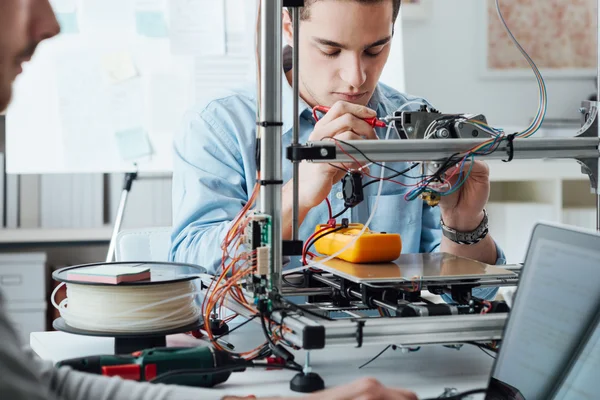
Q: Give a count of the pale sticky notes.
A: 4